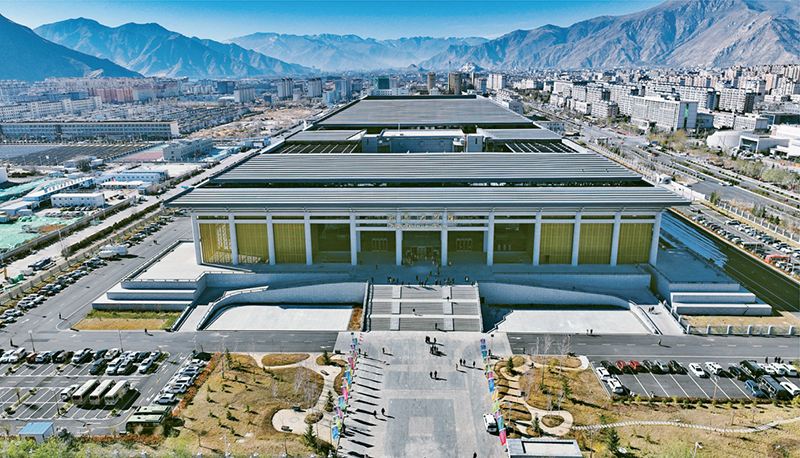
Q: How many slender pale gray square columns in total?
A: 12